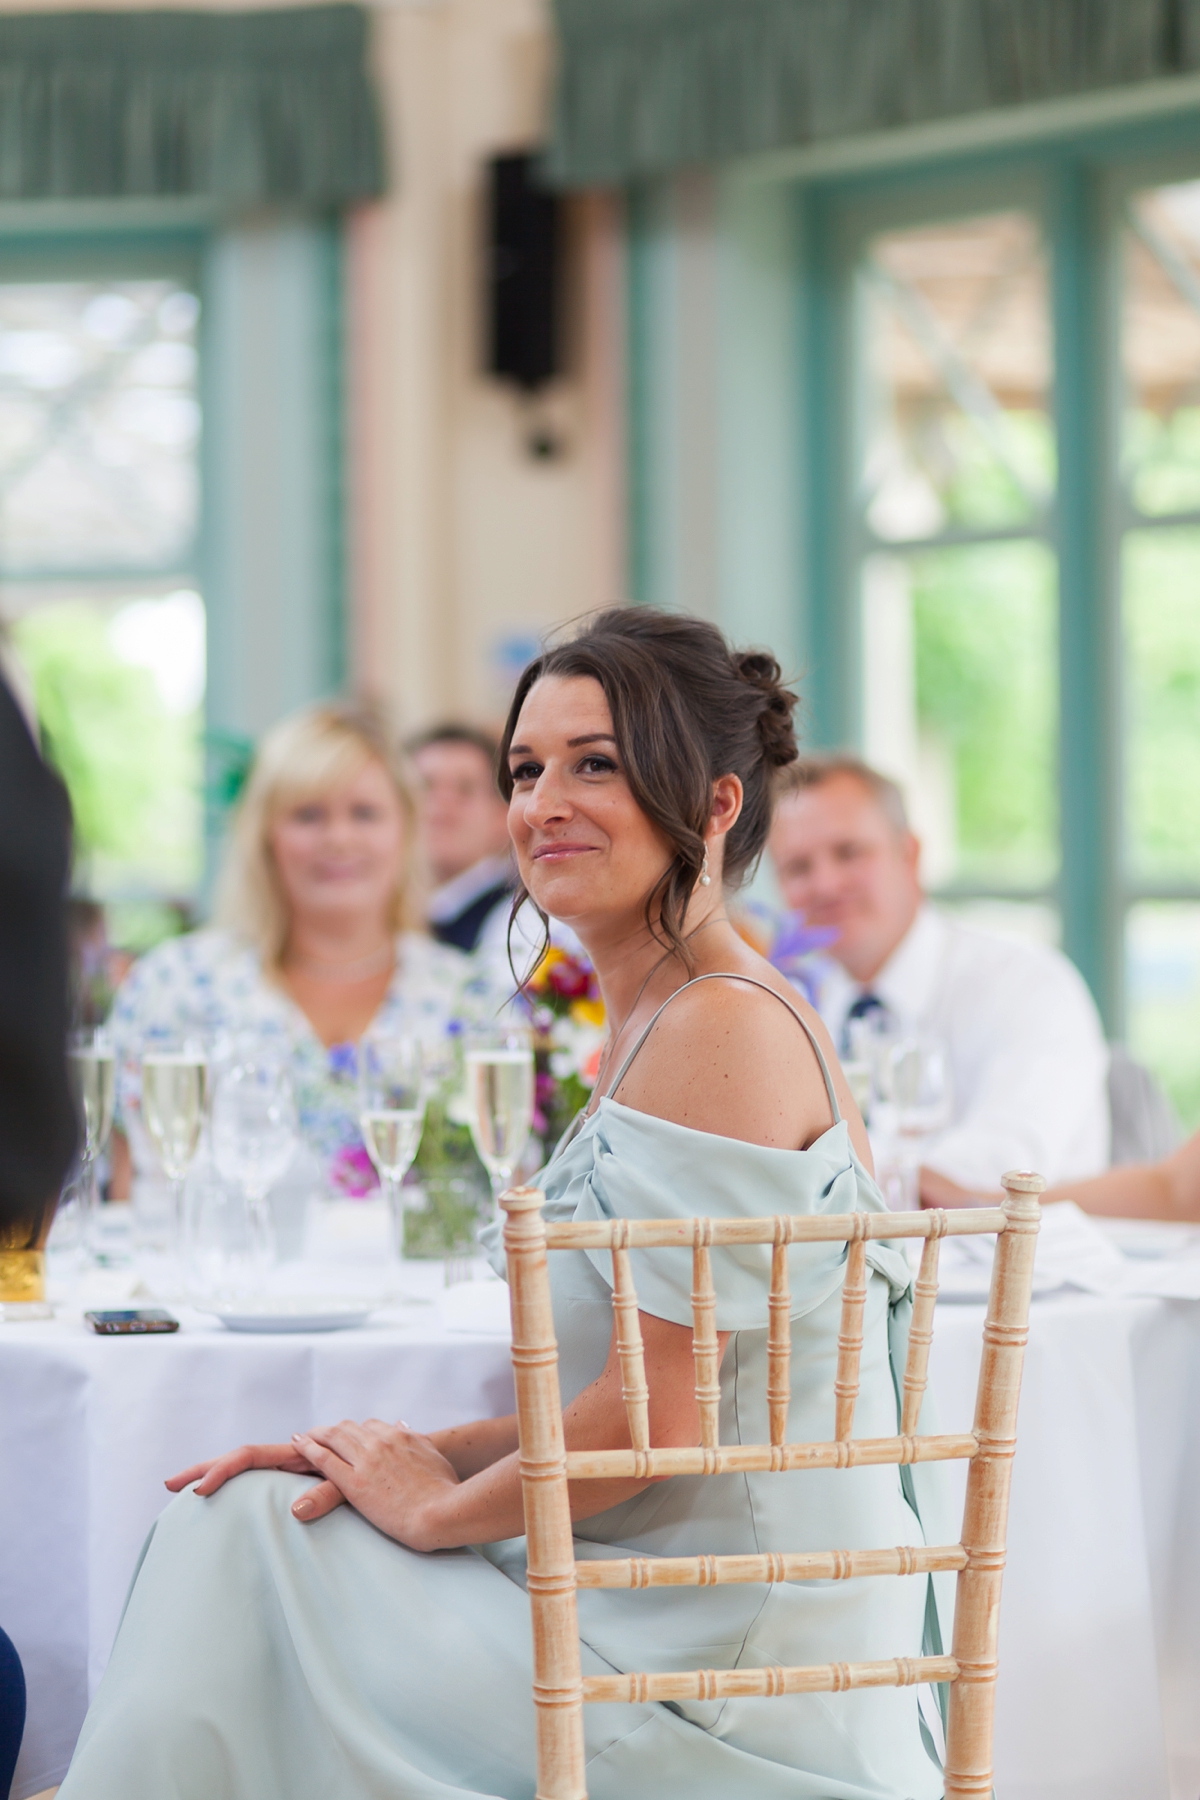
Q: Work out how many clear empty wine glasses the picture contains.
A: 1